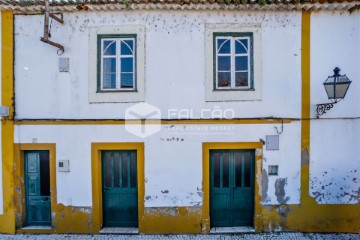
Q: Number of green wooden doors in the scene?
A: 3